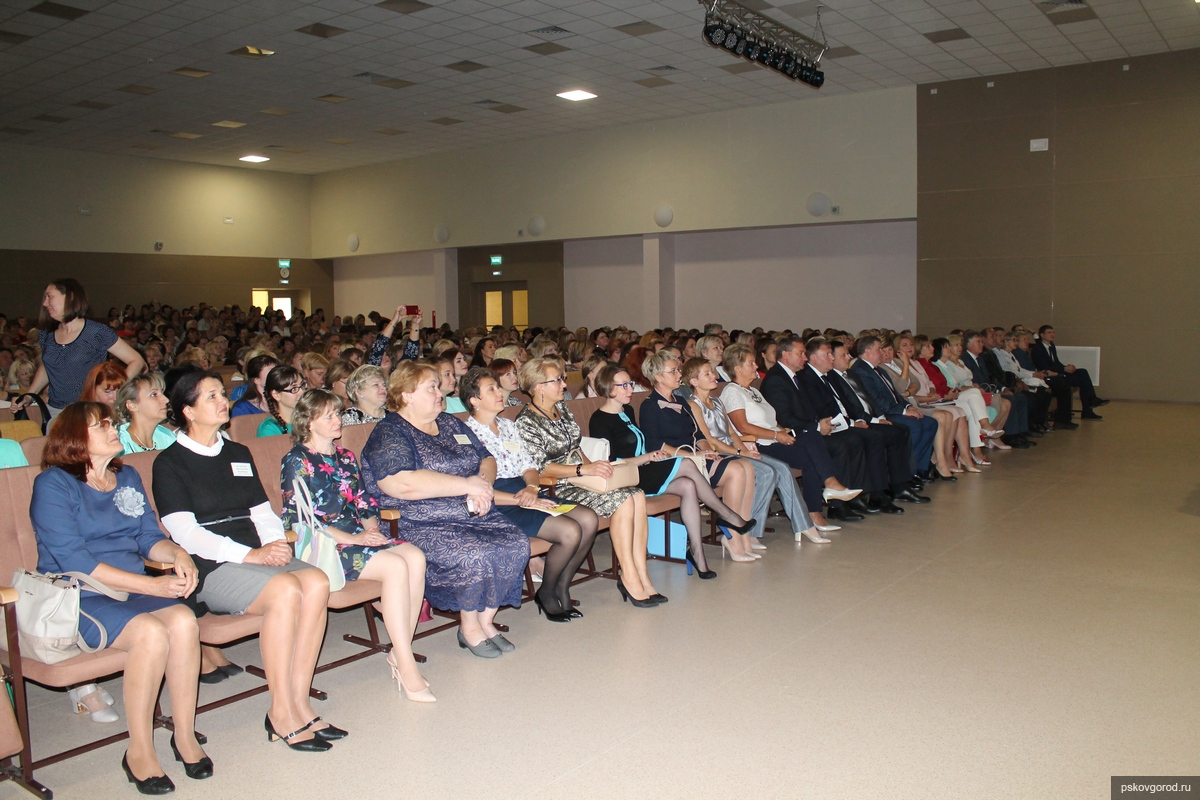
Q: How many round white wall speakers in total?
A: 5